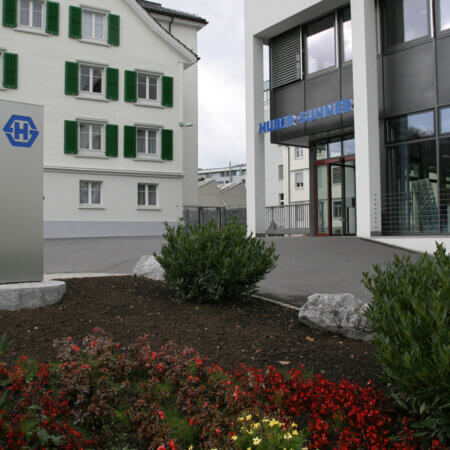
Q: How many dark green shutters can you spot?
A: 13